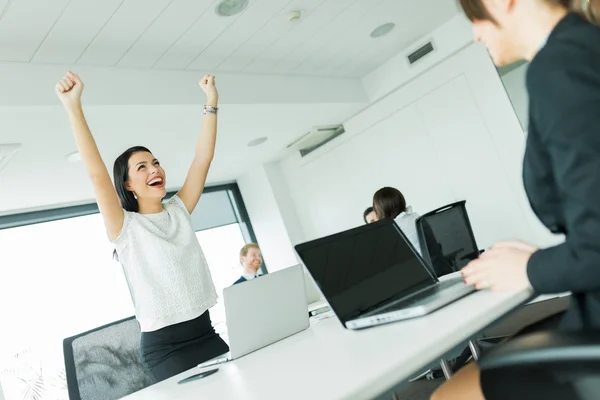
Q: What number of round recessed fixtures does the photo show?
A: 4